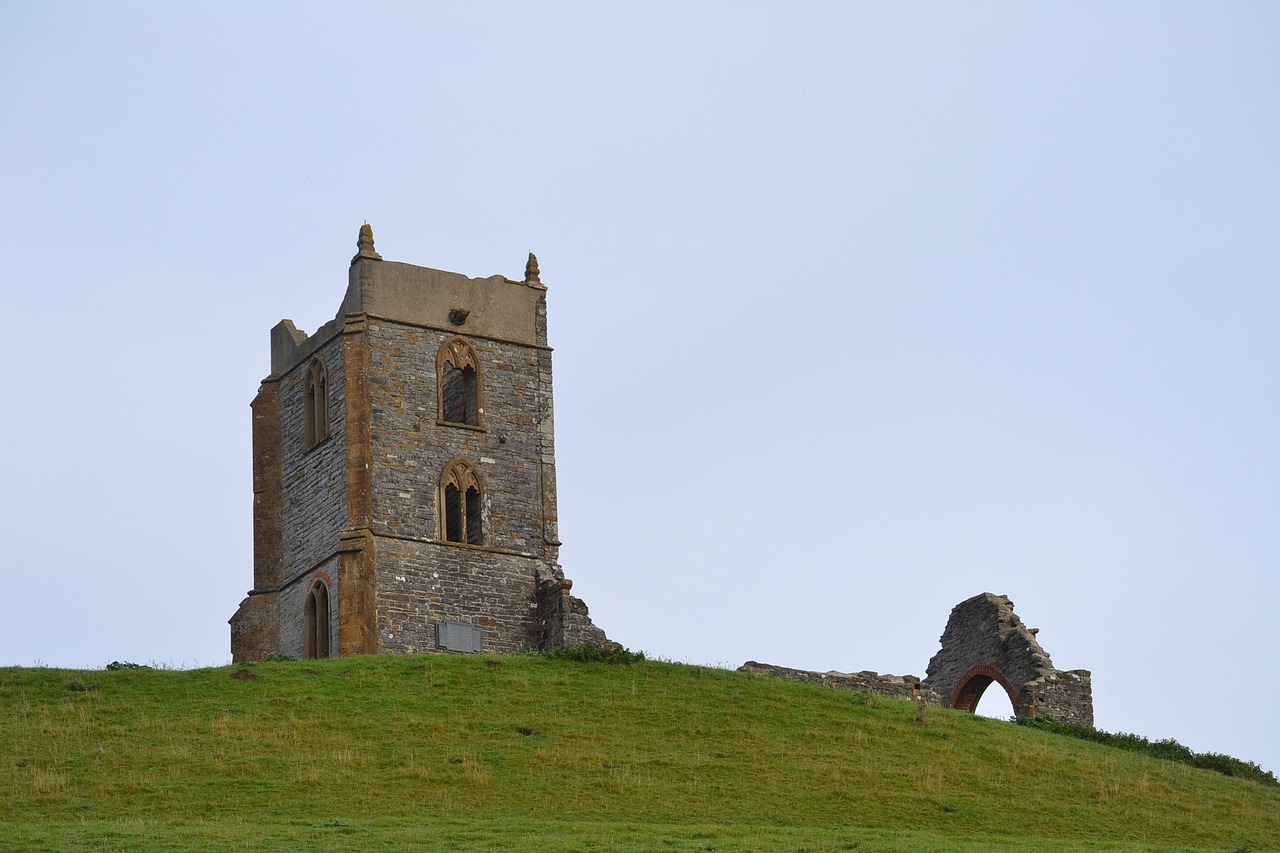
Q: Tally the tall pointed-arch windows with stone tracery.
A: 4